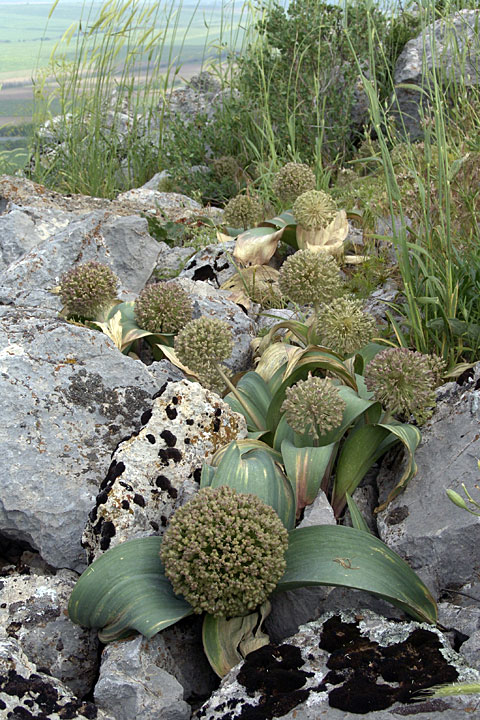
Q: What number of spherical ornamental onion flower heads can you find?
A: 11